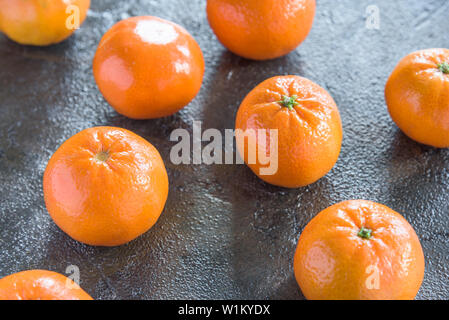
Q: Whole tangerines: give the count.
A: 3